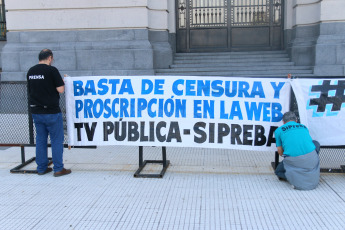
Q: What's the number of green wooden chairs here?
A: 0